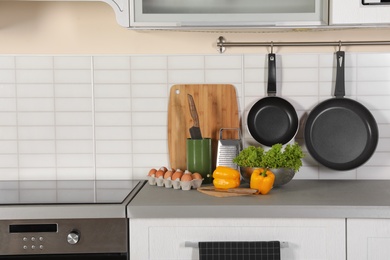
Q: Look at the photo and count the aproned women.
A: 0